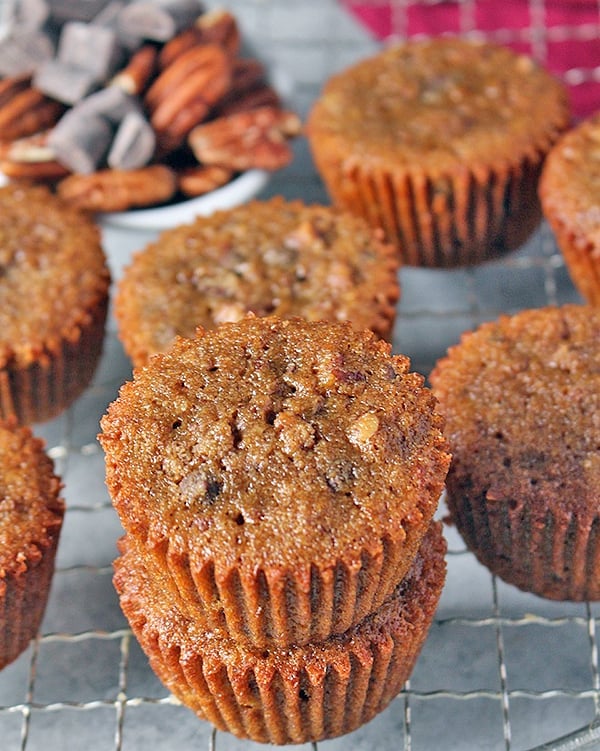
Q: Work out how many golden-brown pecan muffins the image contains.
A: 8